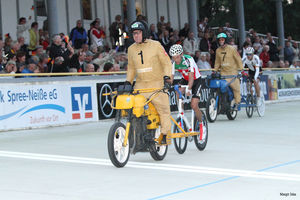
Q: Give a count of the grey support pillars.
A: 5